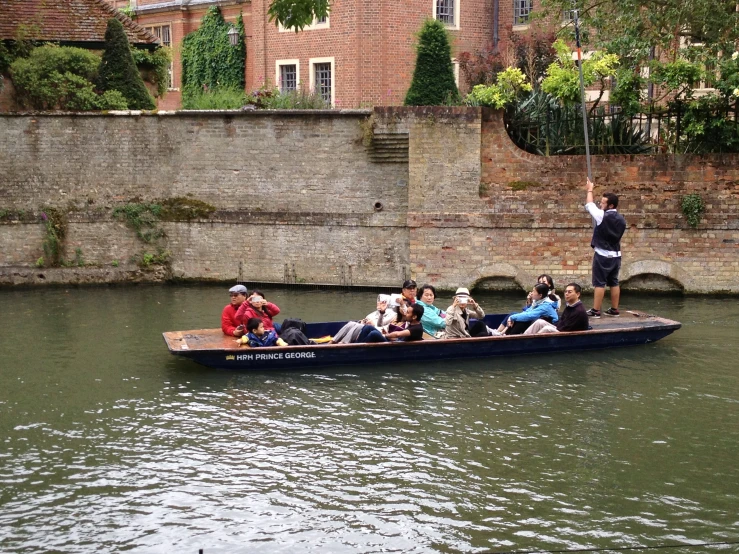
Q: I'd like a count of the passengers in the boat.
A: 12